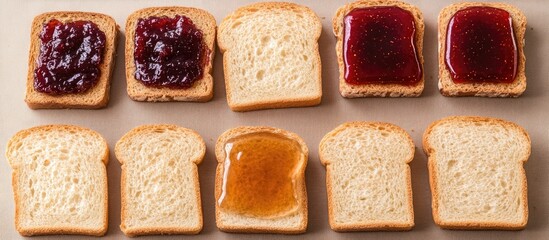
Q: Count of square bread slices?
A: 10